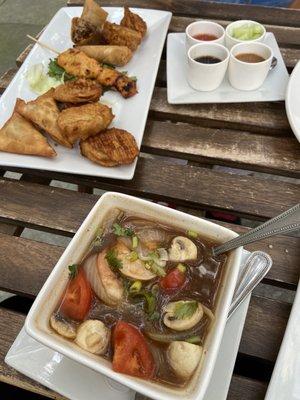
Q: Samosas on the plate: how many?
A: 2